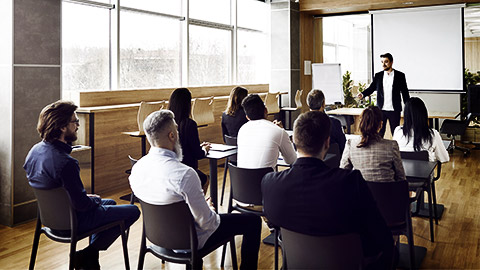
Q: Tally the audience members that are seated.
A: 9